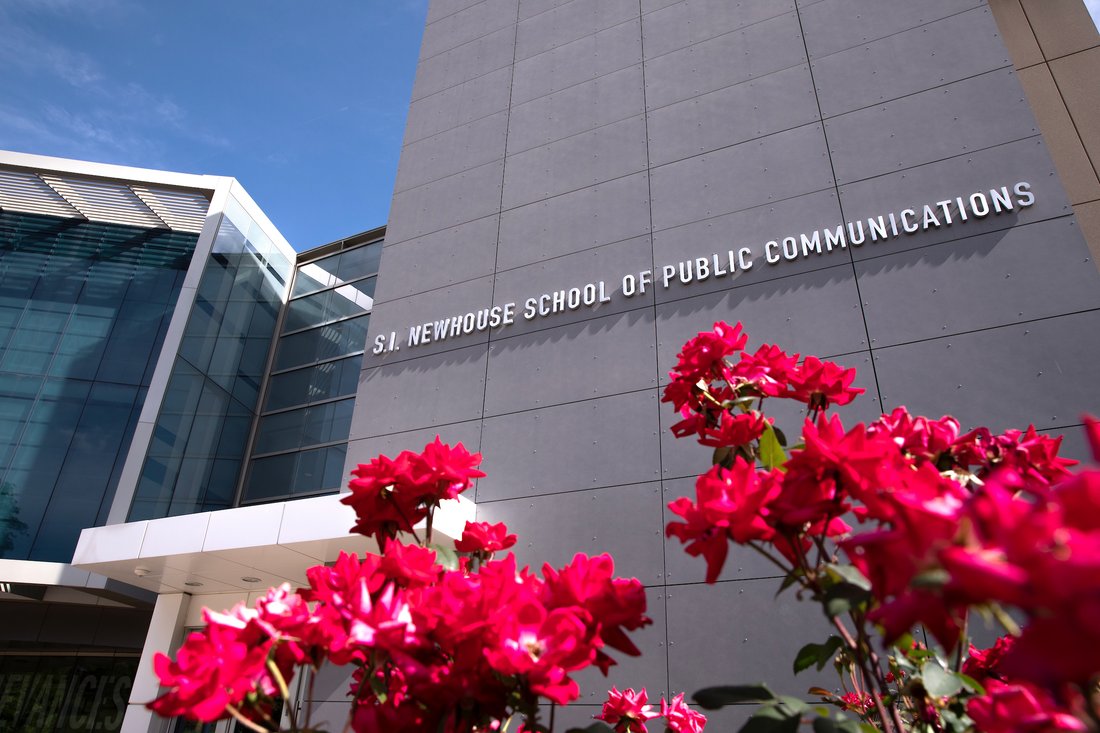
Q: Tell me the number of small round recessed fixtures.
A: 2